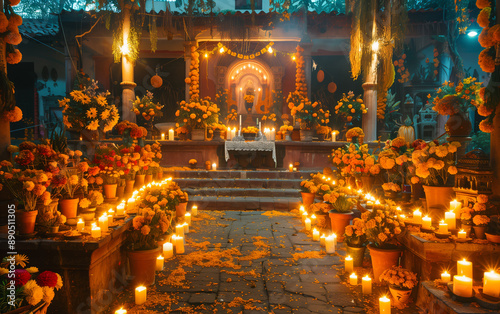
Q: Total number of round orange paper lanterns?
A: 3